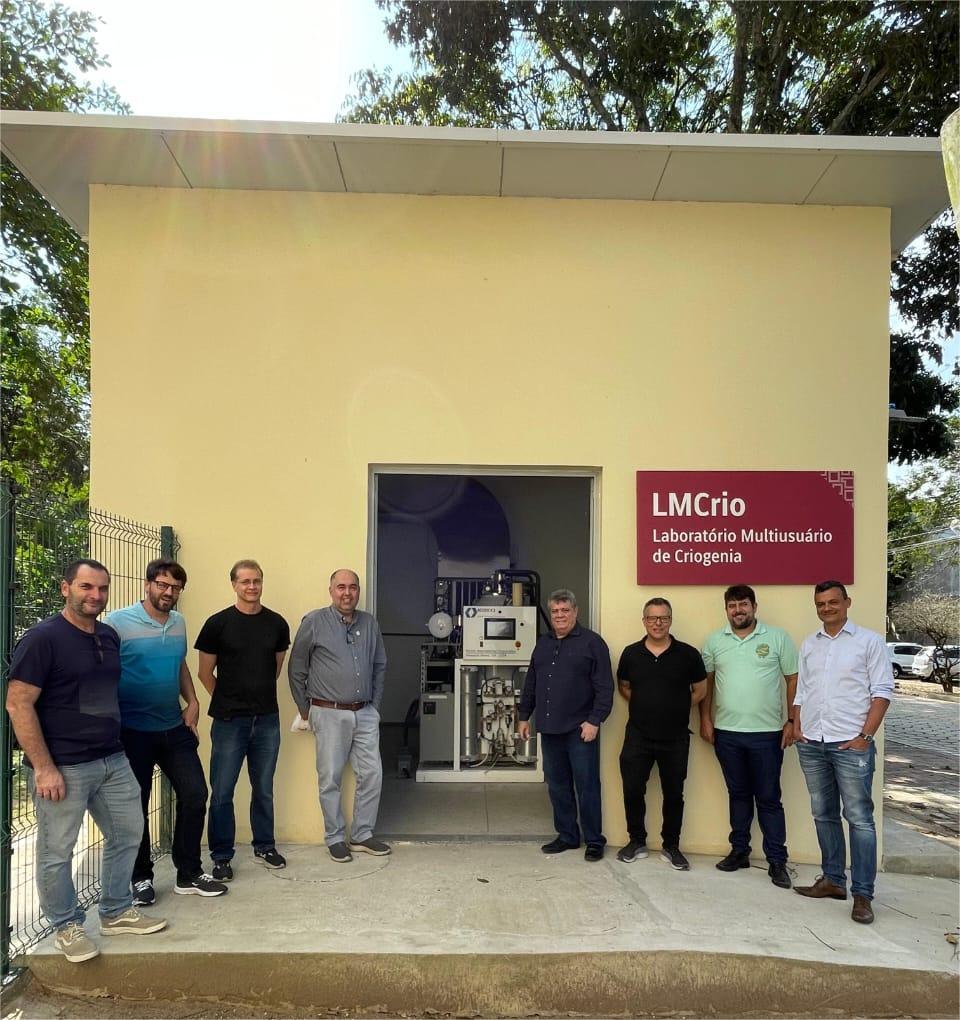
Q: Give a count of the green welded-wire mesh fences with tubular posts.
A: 1